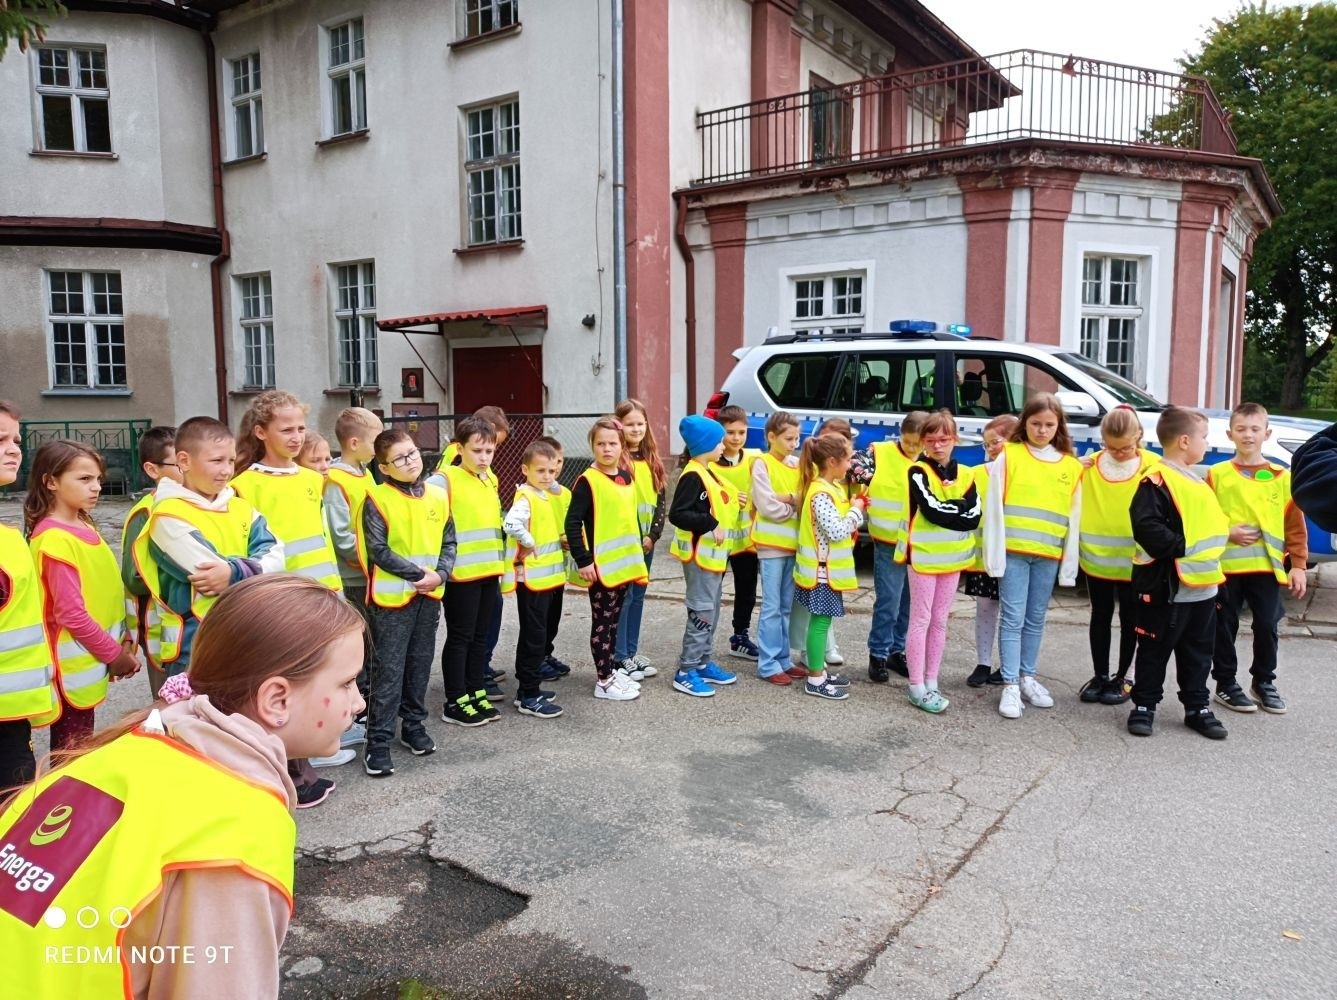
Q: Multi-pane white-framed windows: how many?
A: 10